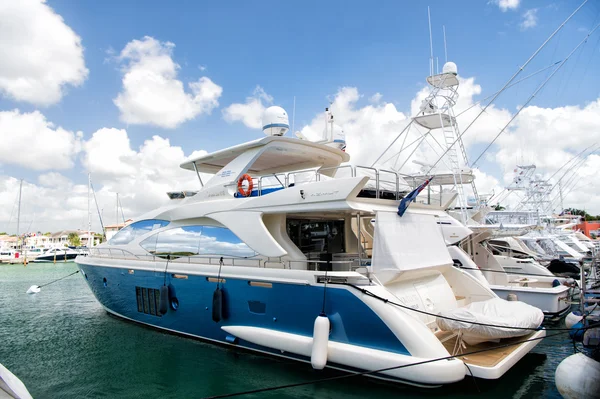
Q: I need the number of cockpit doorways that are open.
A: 1